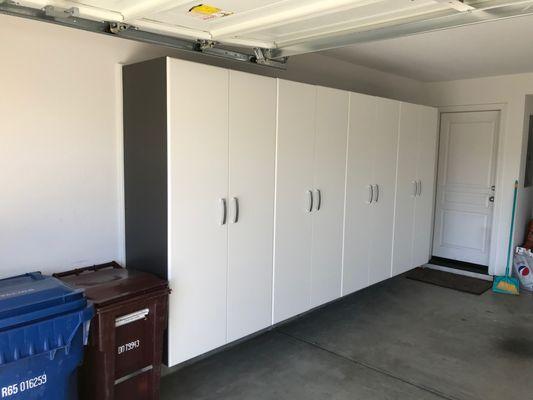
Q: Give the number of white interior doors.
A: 1